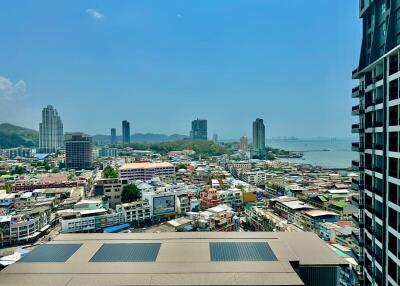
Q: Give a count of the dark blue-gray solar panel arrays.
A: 3